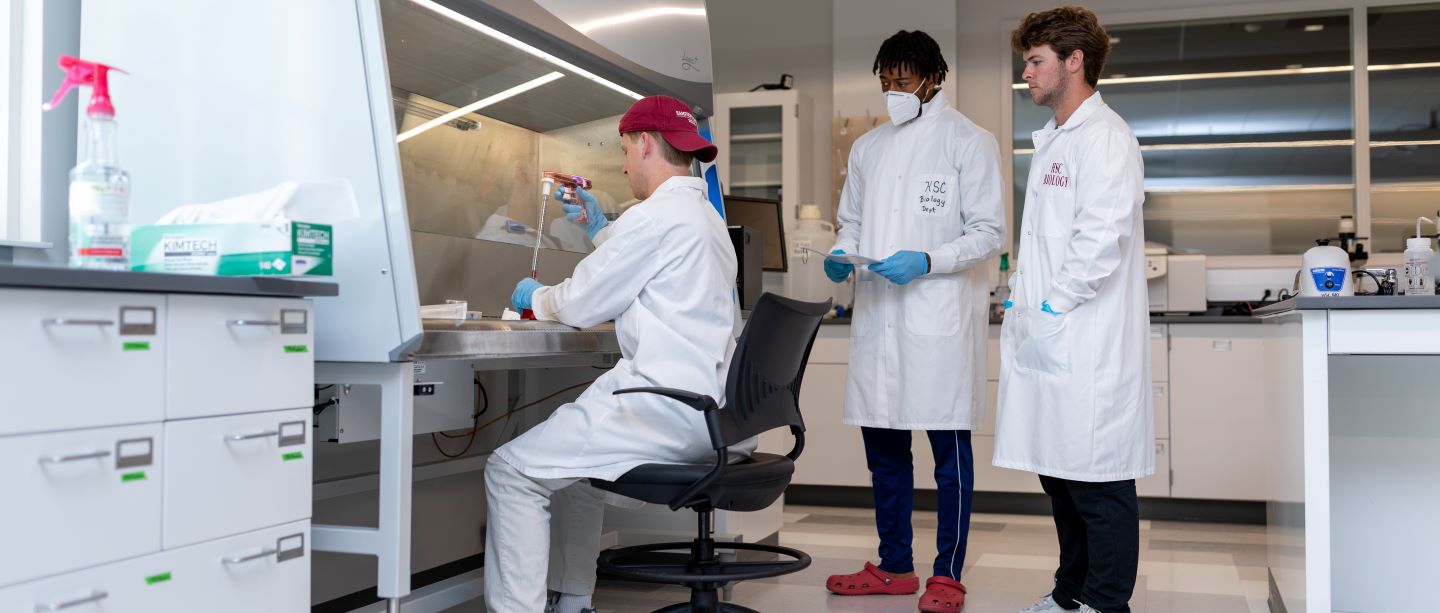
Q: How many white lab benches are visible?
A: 3